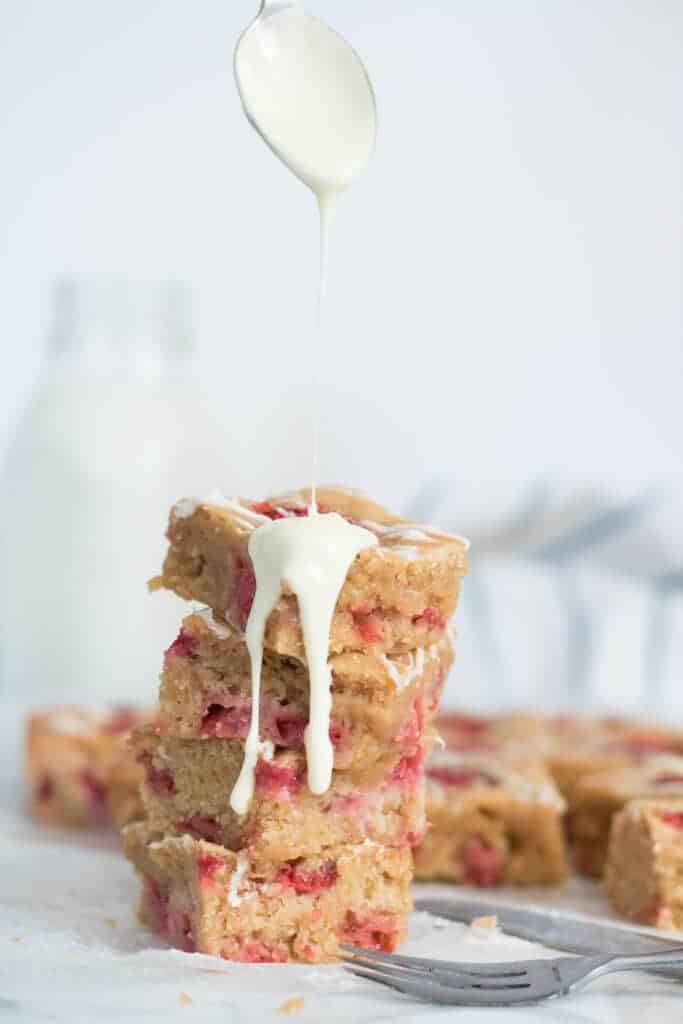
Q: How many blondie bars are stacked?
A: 4